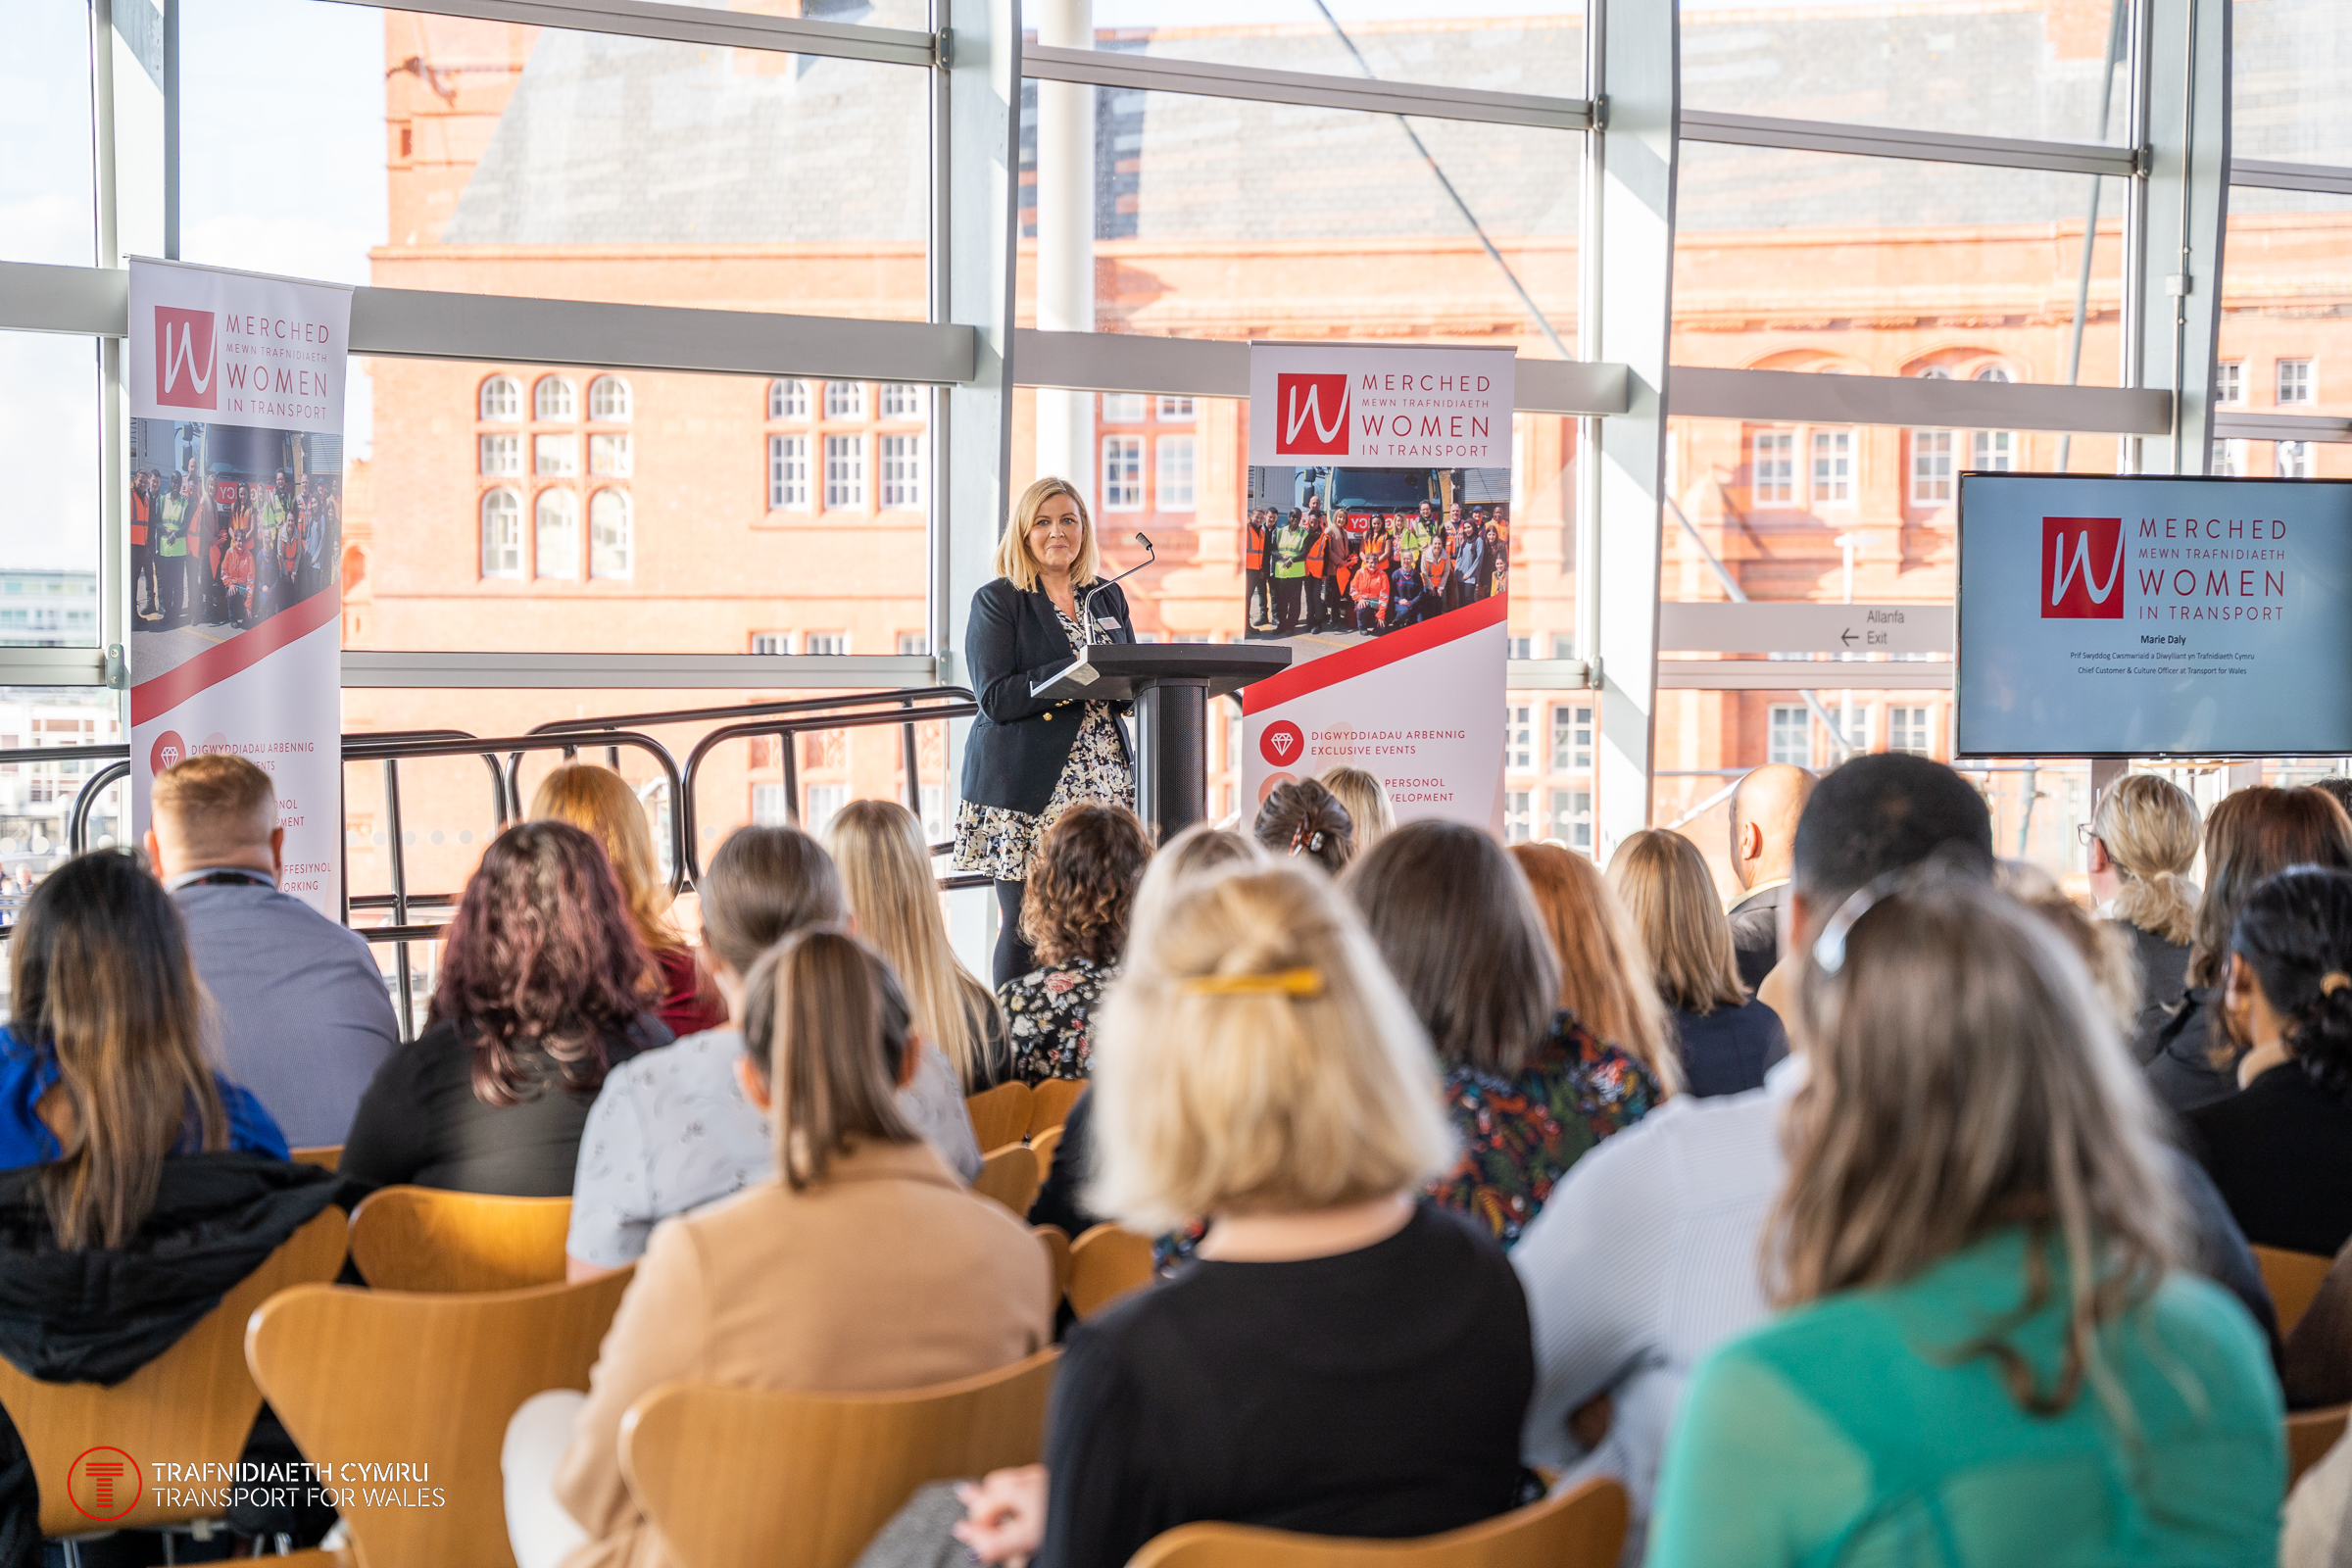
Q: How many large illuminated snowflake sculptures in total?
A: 0